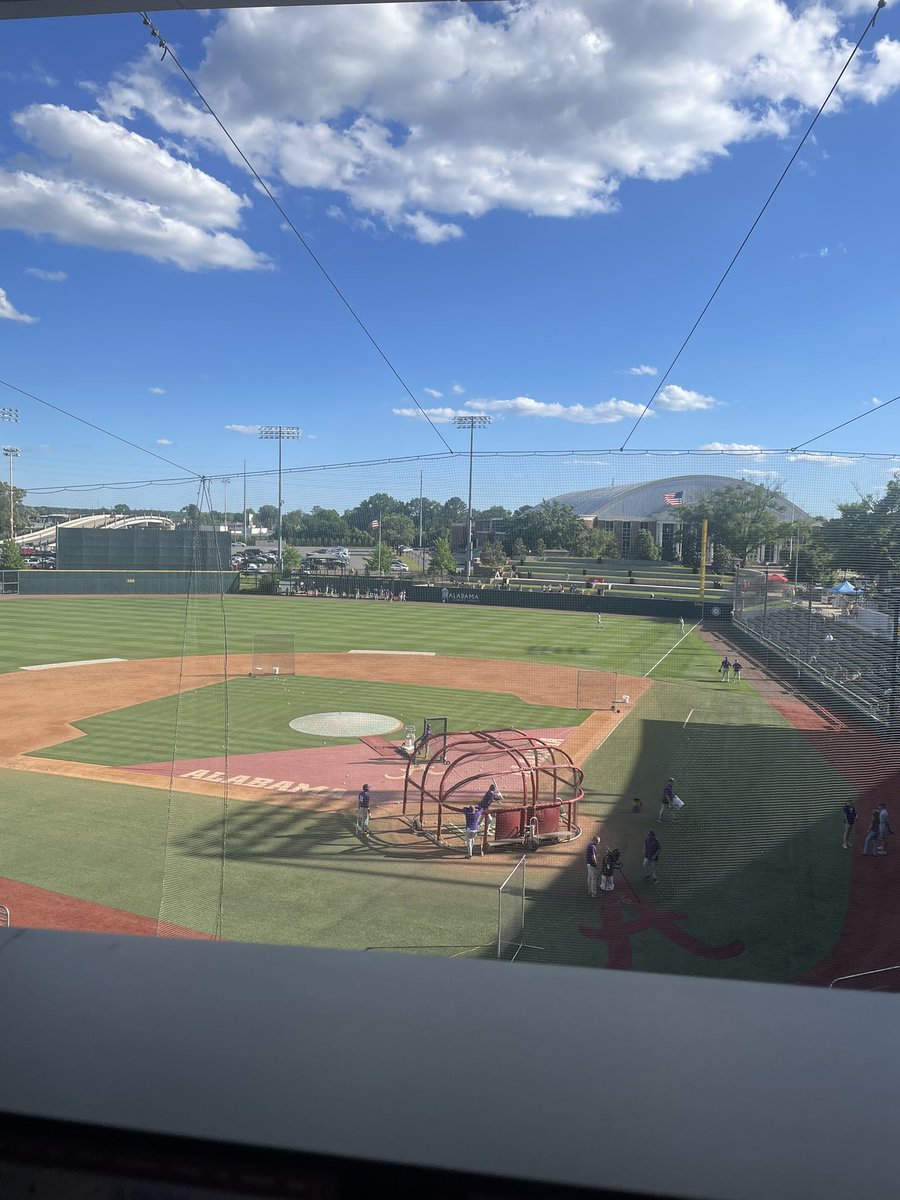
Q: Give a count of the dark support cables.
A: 4